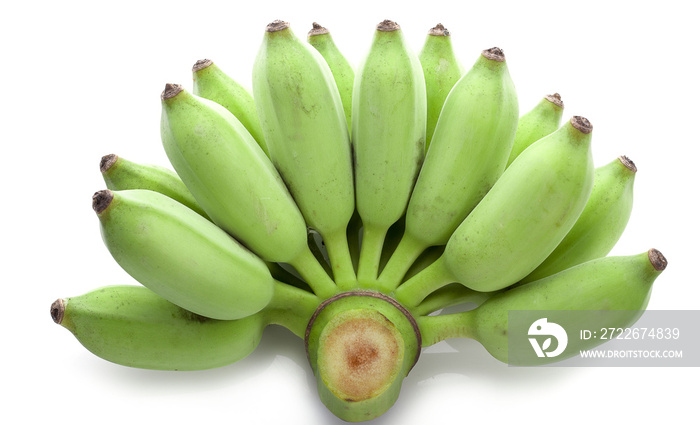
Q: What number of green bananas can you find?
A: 14